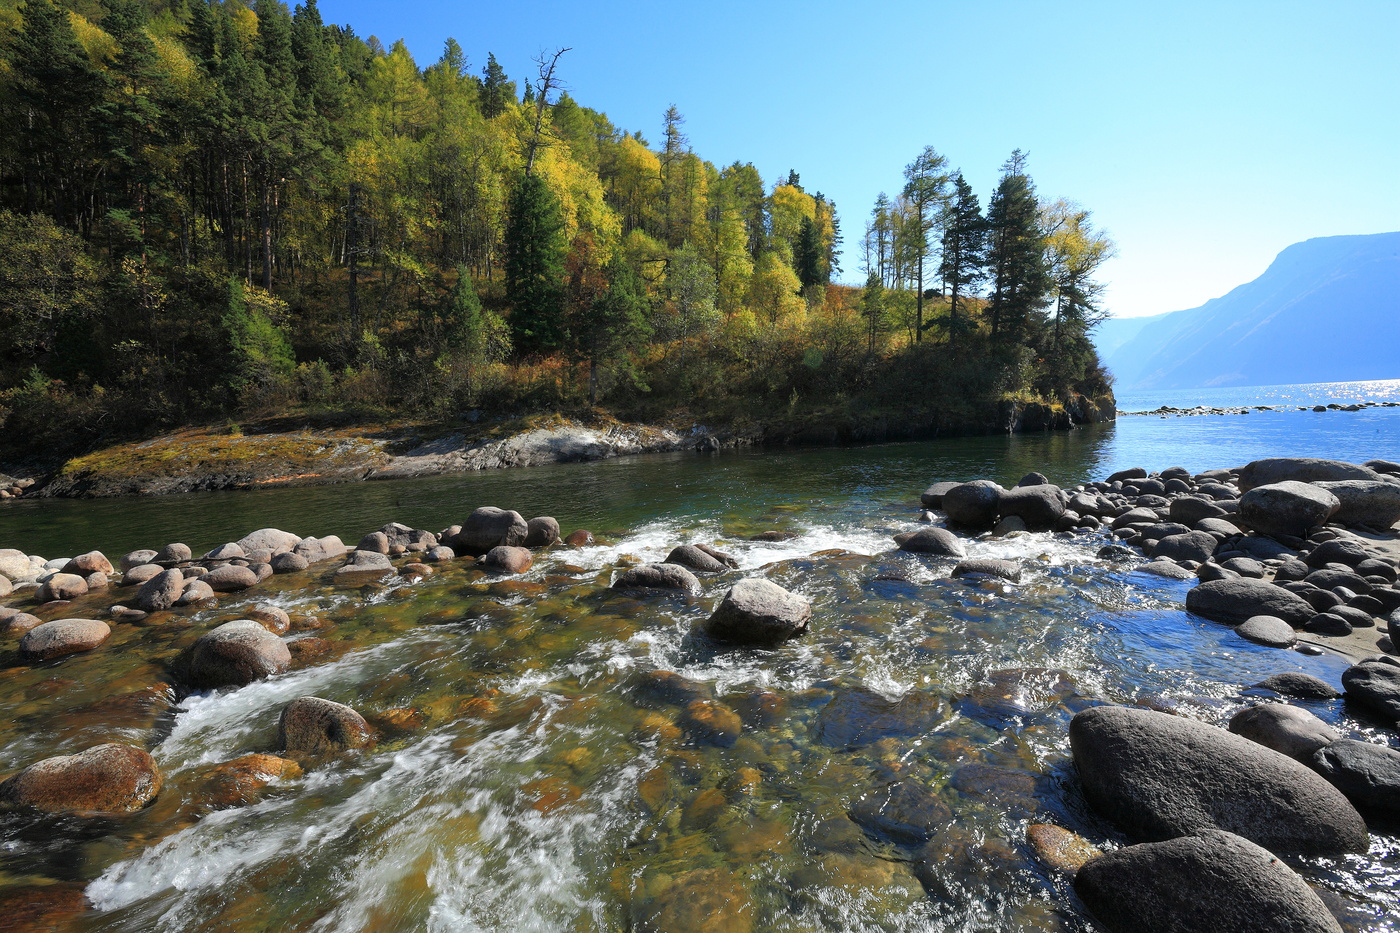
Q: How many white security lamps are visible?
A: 0